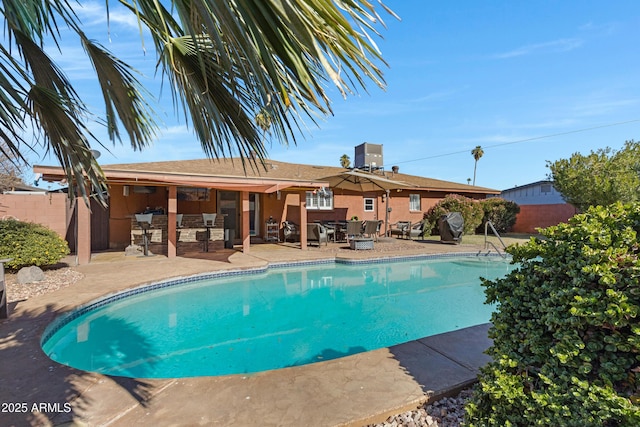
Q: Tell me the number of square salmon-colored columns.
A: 4